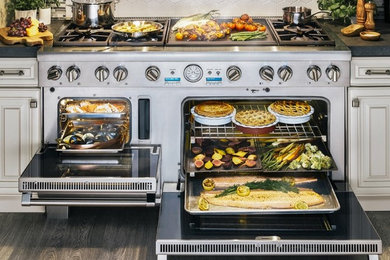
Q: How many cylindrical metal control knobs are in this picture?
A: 10